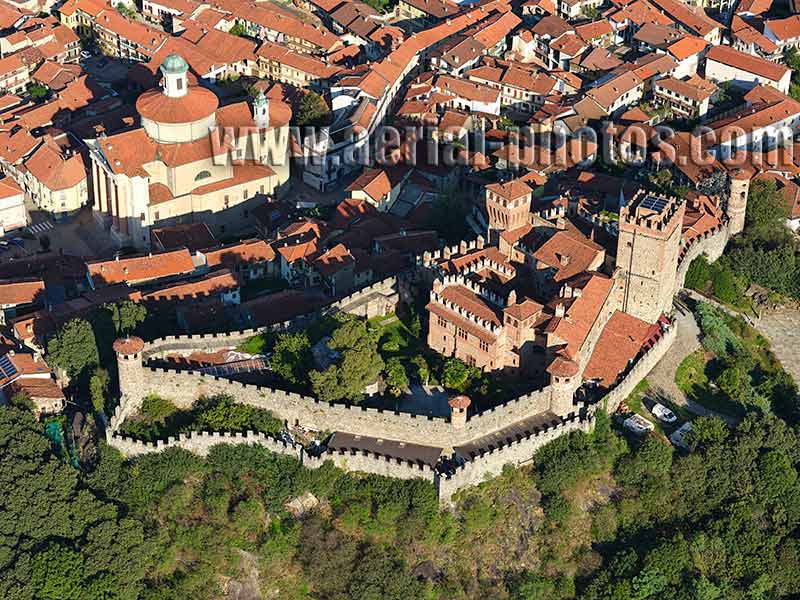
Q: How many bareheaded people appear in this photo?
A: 0